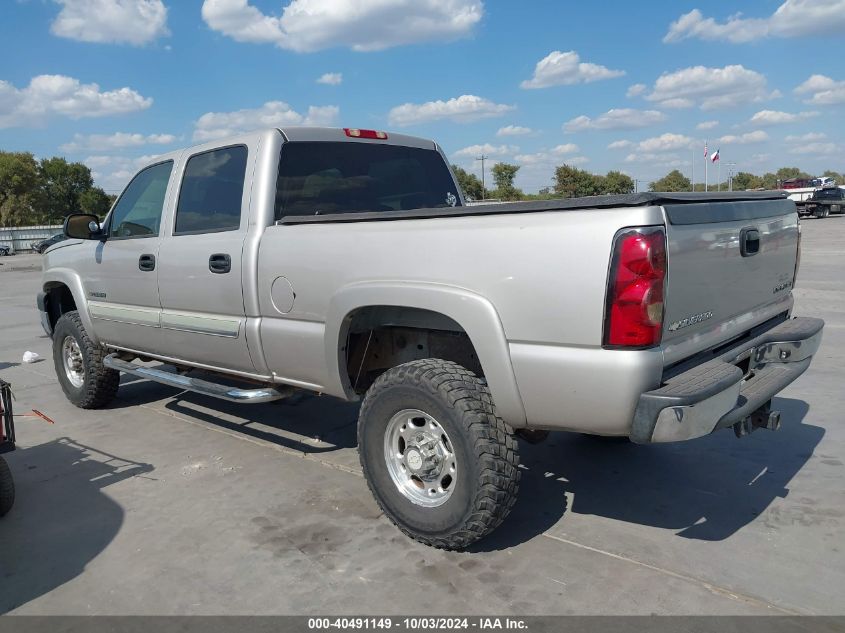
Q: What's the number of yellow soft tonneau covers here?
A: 0